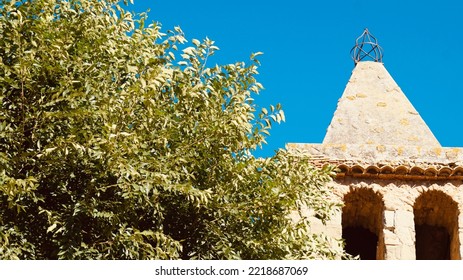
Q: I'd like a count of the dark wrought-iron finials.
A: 1